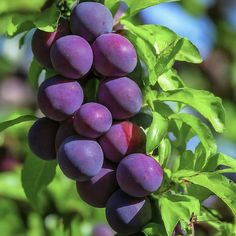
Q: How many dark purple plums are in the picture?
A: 14